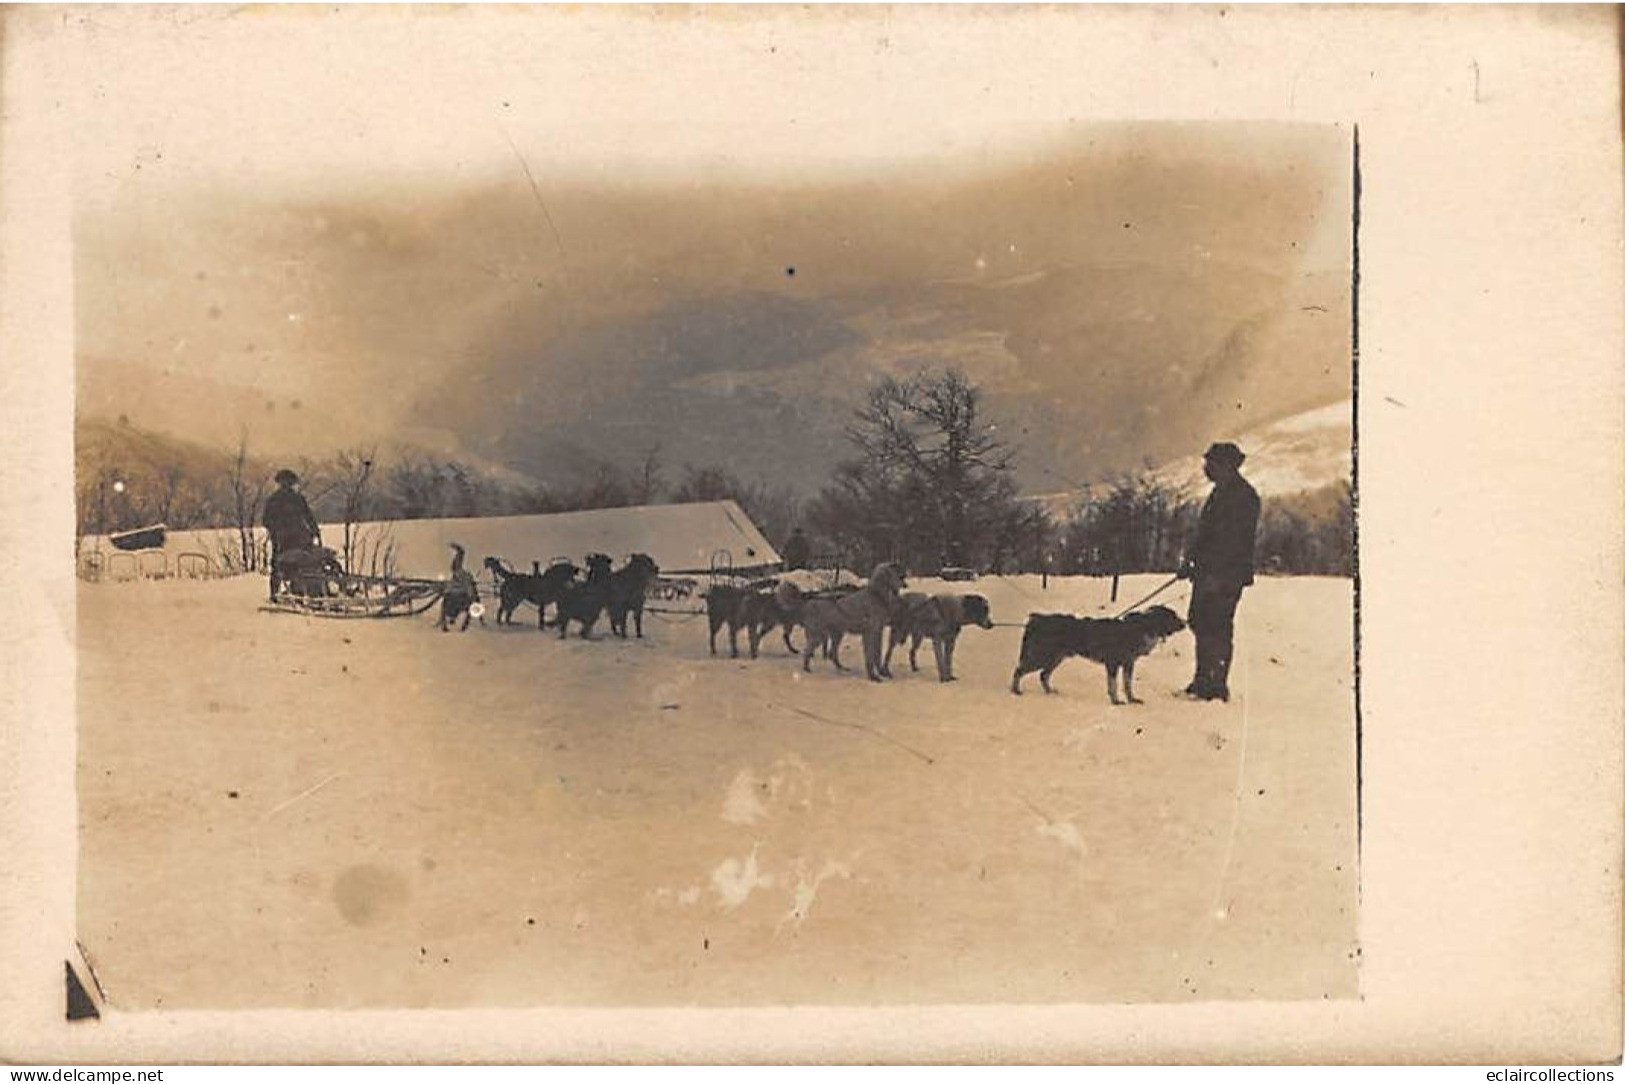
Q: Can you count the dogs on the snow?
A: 9